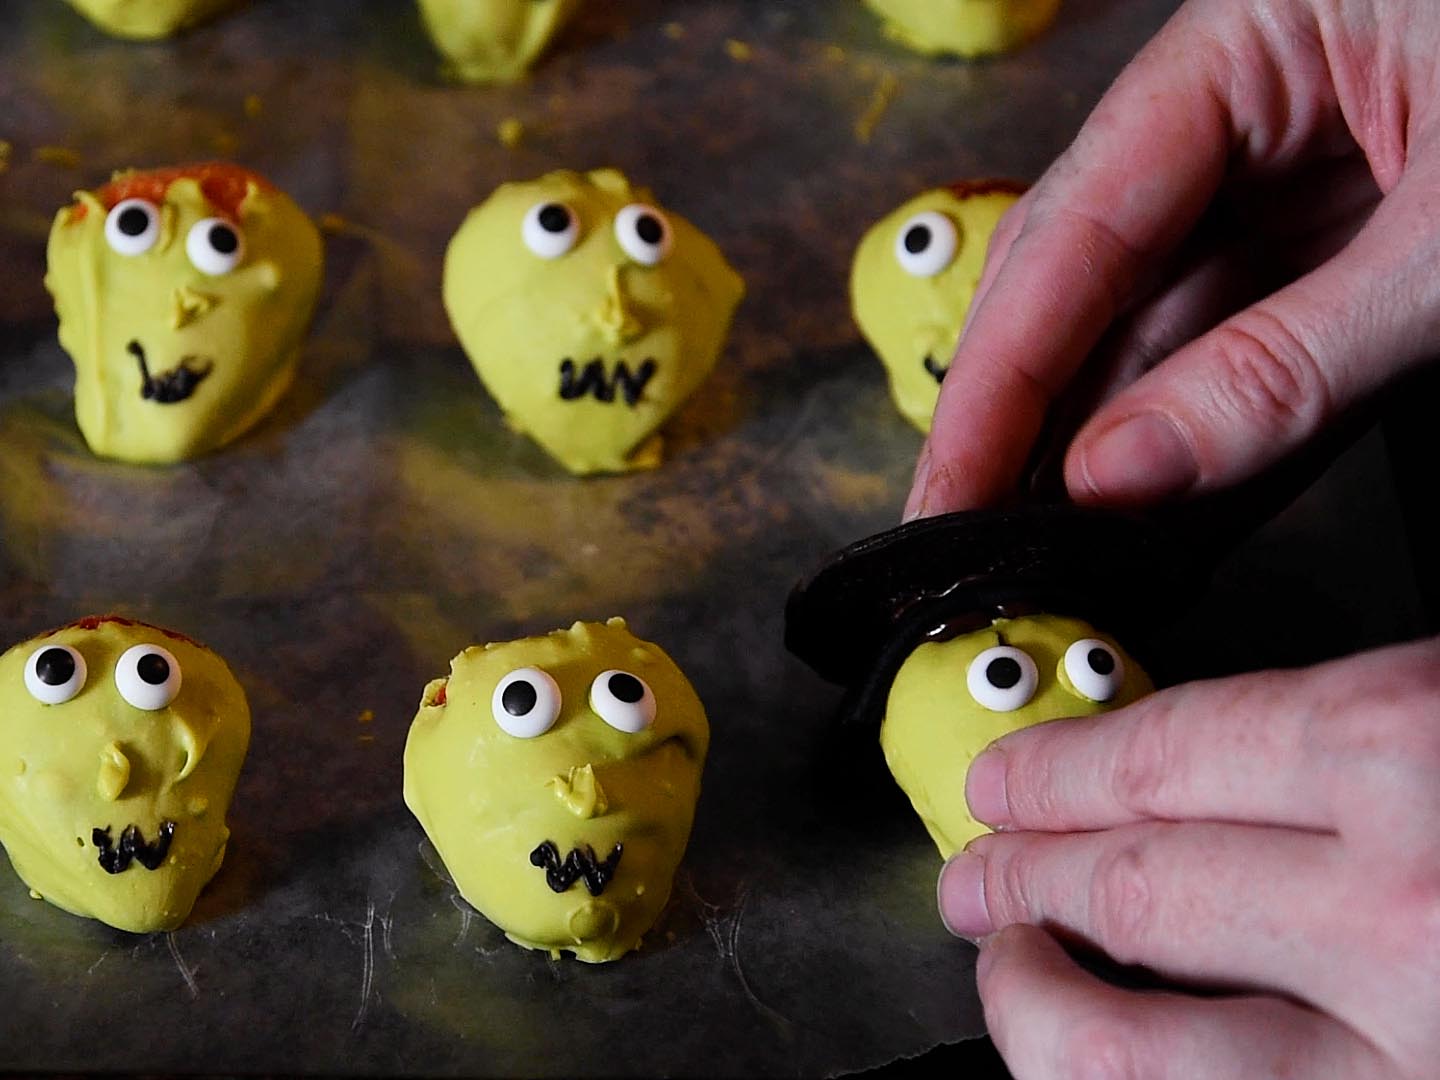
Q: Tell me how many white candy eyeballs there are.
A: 11